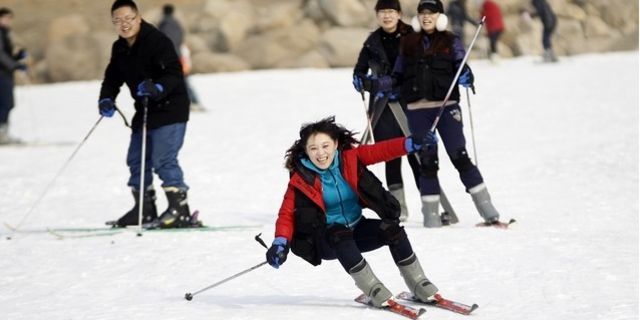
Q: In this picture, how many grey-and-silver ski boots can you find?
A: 5